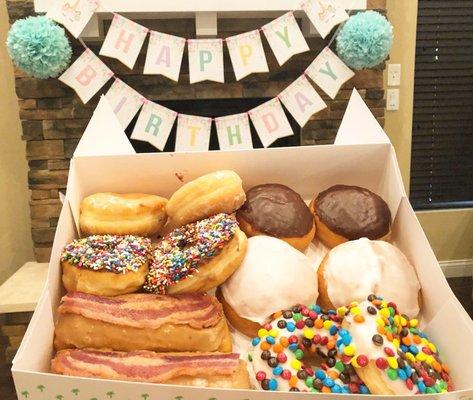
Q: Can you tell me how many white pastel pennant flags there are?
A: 15